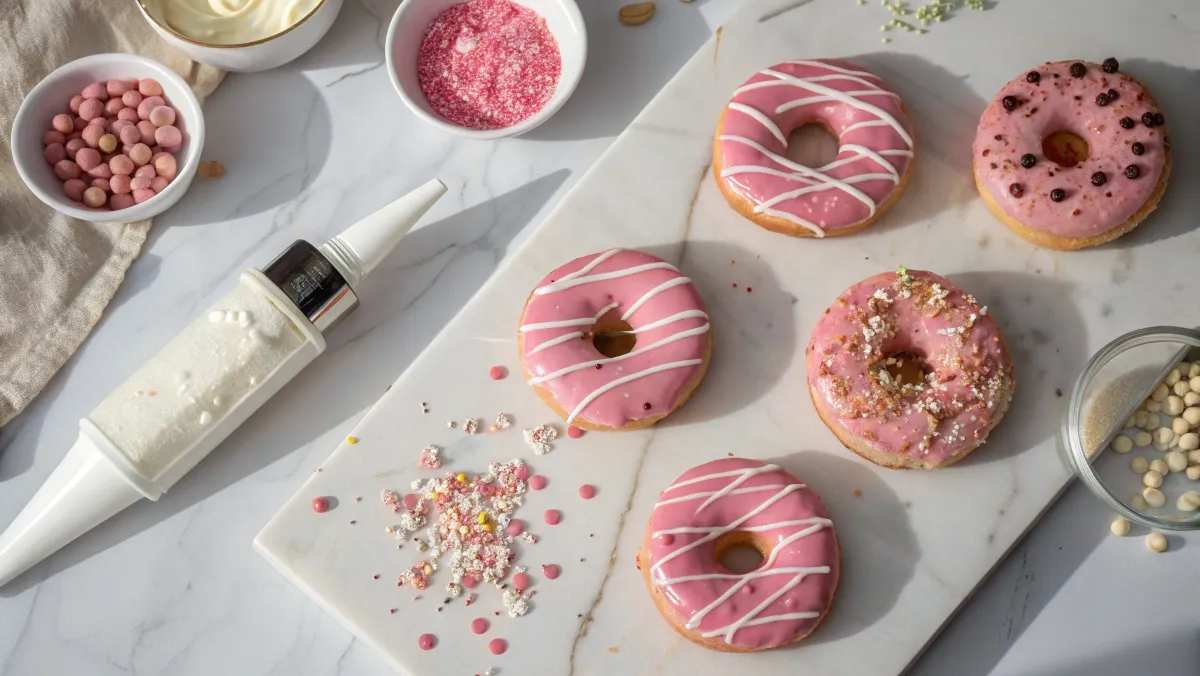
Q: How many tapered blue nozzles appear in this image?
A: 0